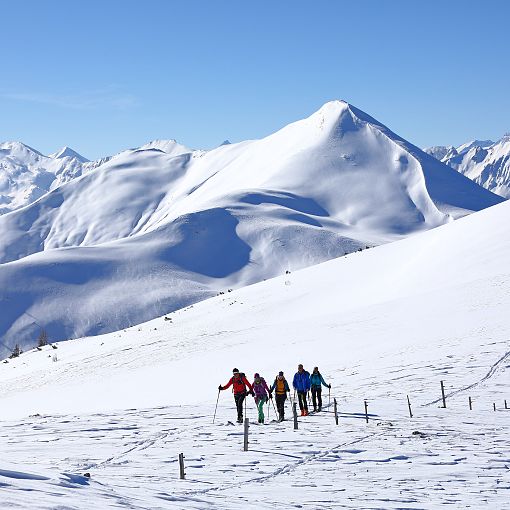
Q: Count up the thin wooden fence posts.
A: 10